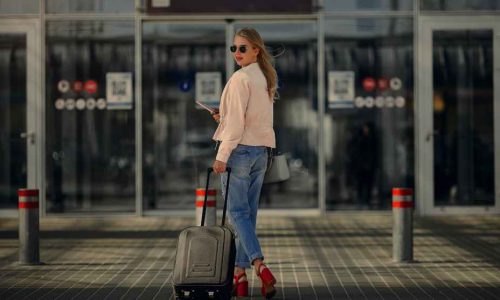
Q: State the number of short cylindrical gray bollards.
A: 3